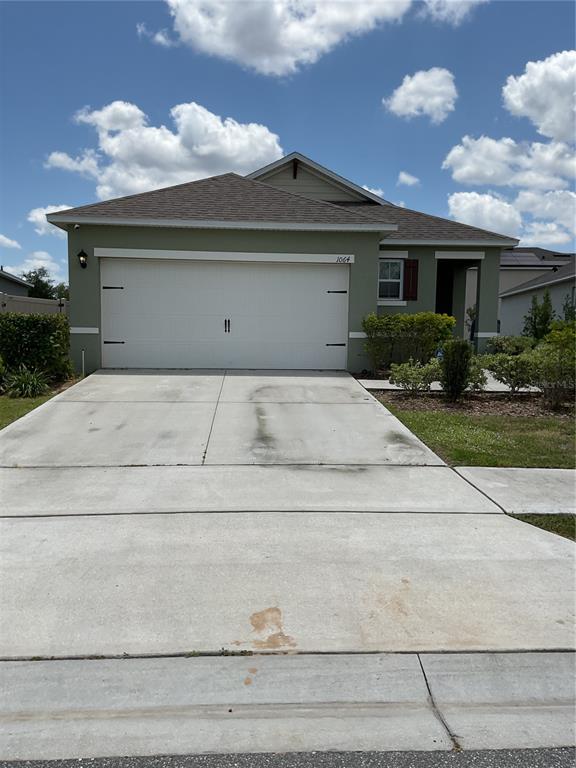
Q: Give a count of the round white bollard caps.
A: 0